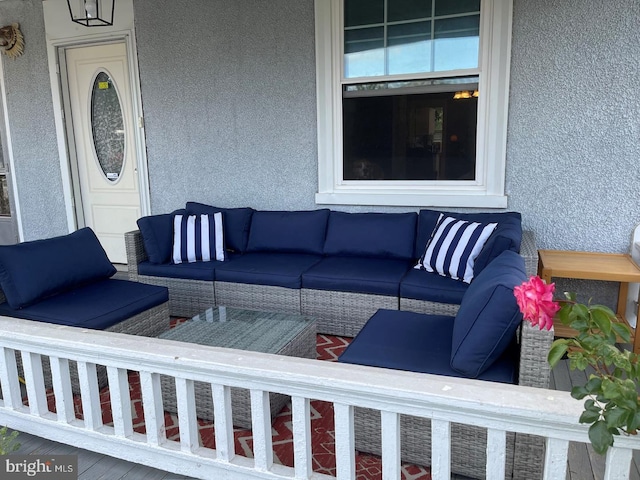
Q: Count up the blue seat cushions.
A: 6